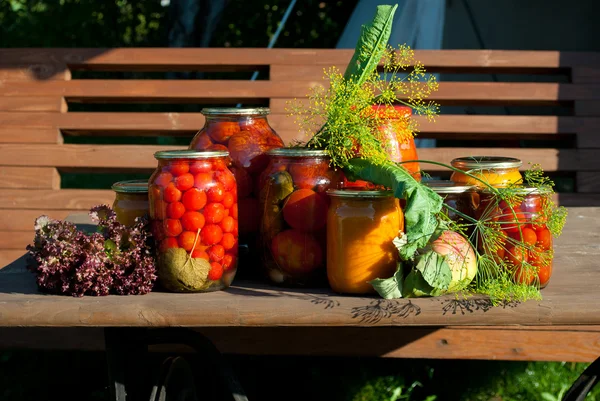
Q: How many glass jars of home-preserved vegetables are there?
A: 9